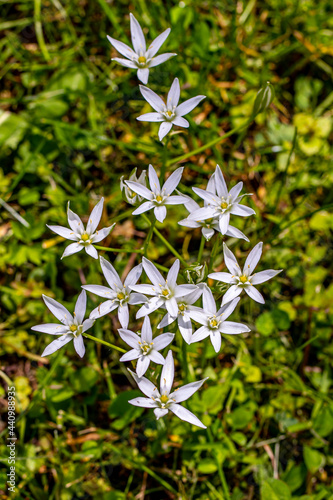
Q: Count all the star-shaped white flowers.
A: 14